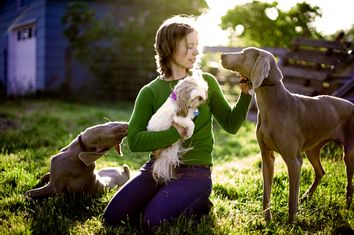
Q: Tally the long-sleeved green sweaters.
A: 1